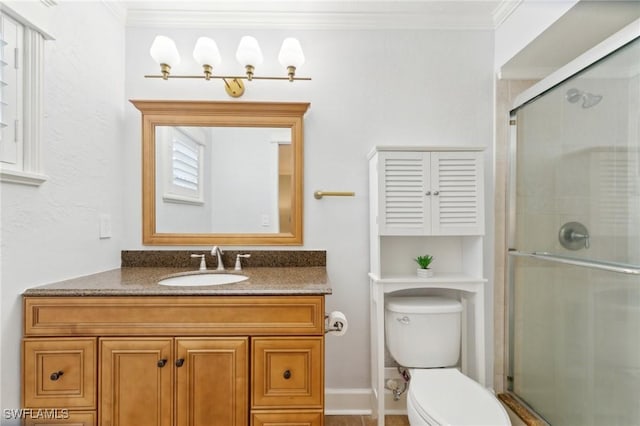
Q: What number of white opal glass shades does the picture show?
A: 4